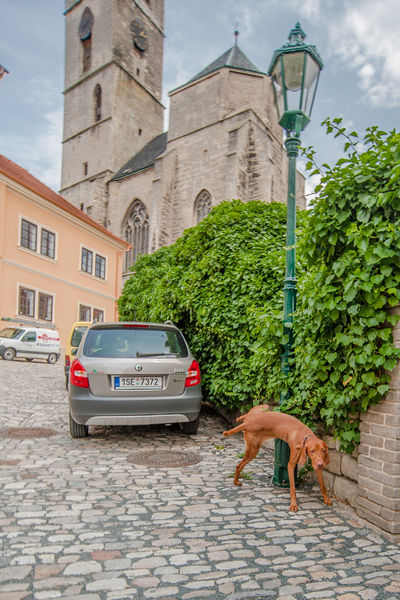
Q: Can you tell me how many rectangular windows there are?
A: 8